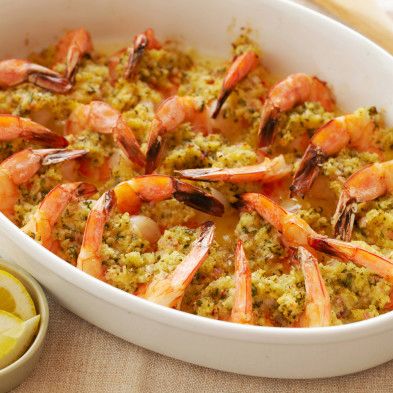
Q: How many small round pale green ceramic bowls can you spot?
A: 1